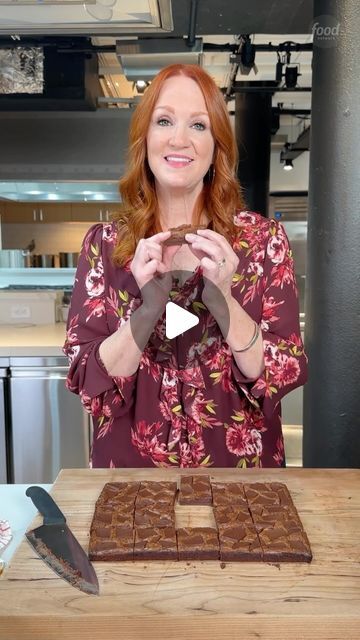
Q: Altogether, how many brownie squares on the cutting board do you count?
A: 14